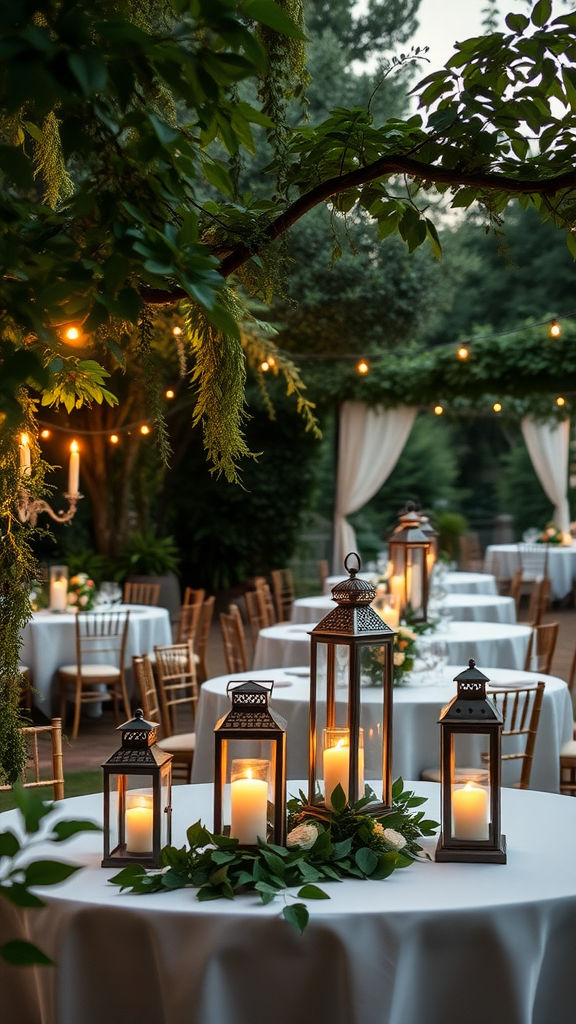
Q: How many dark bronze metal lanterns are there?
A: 6